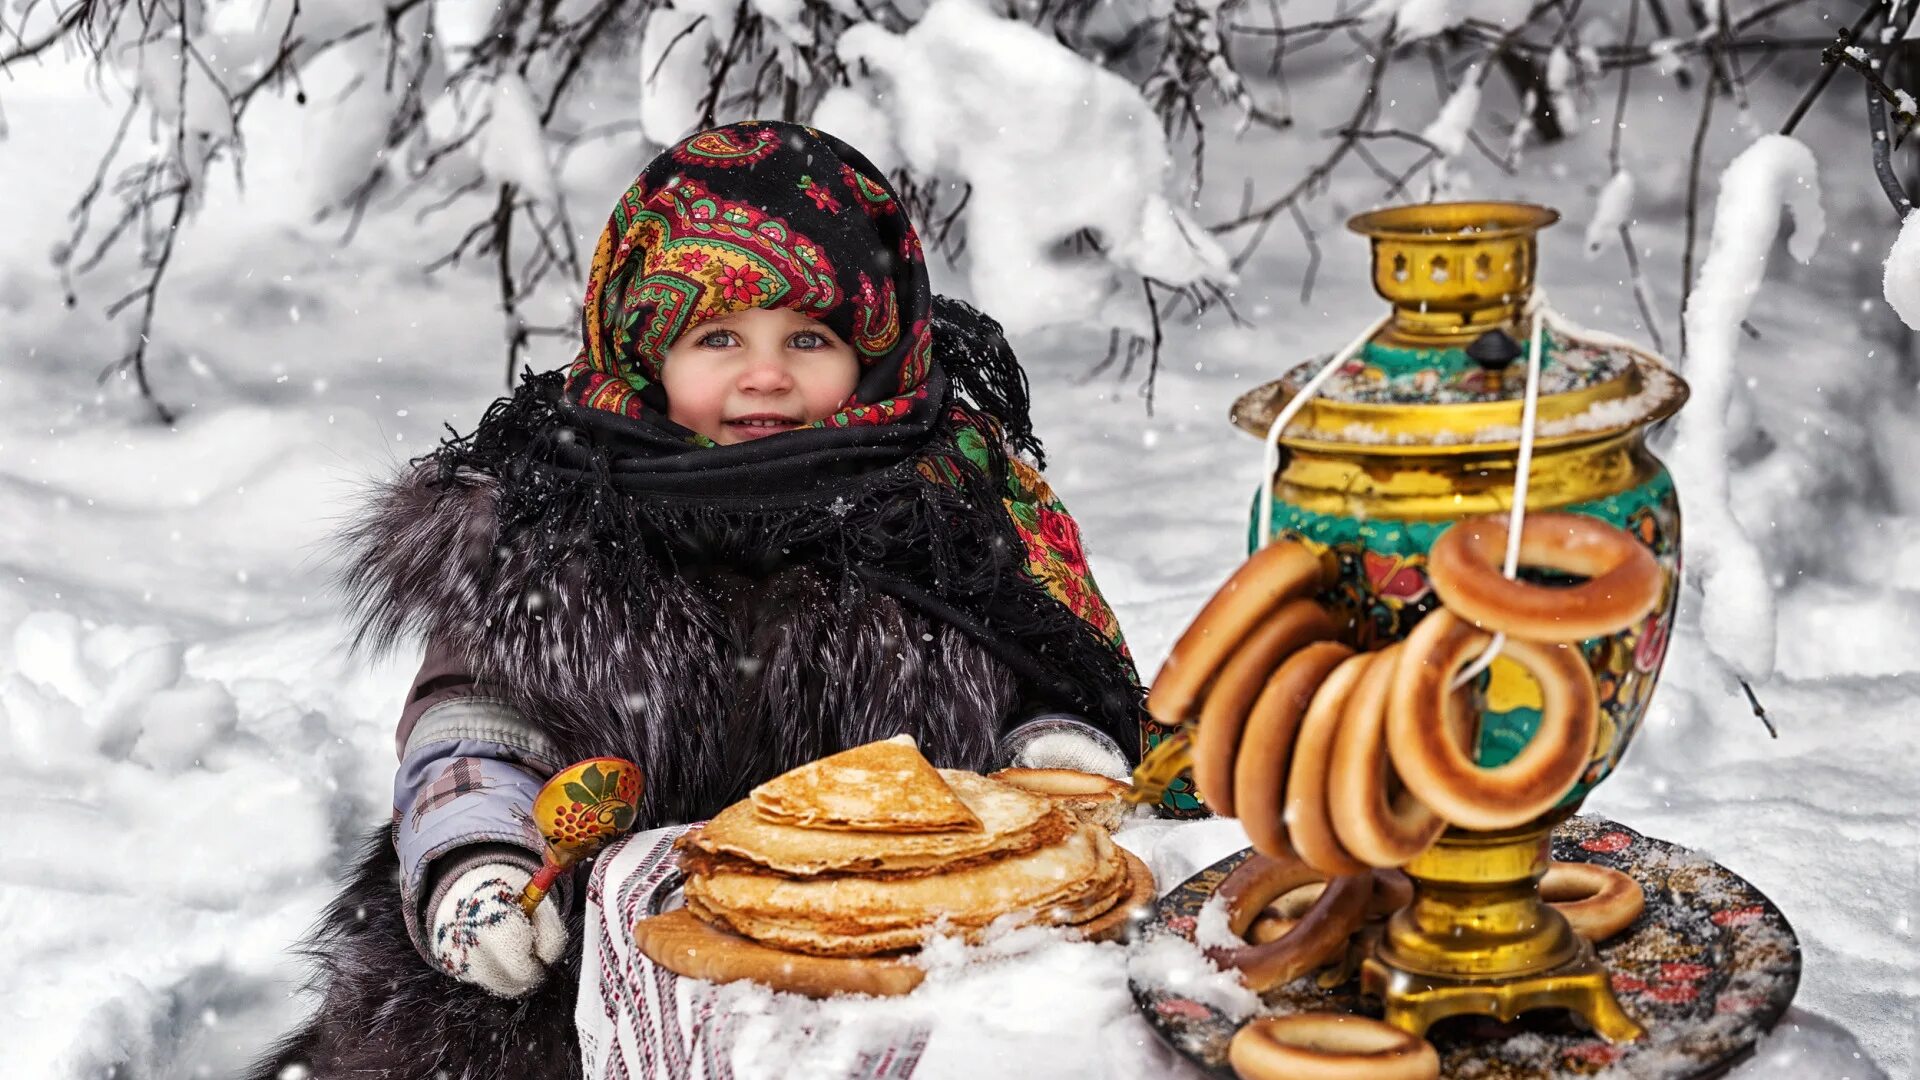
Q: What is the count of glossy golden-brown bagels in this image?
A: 11